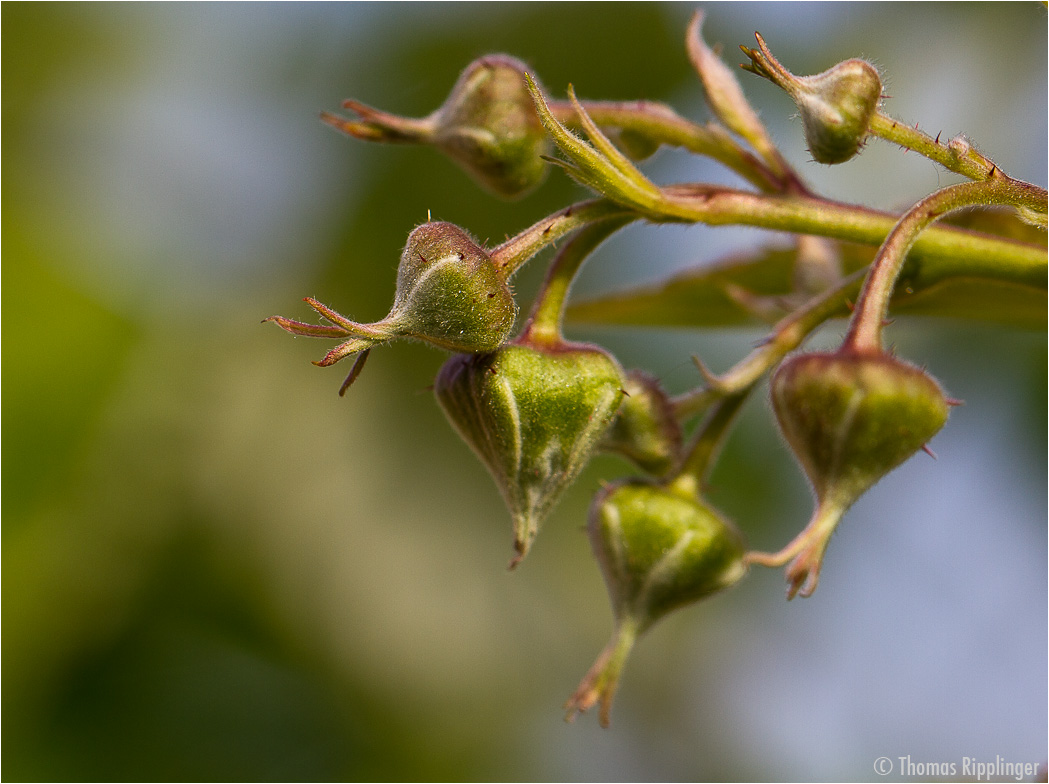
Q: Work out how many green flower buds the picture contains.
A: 7